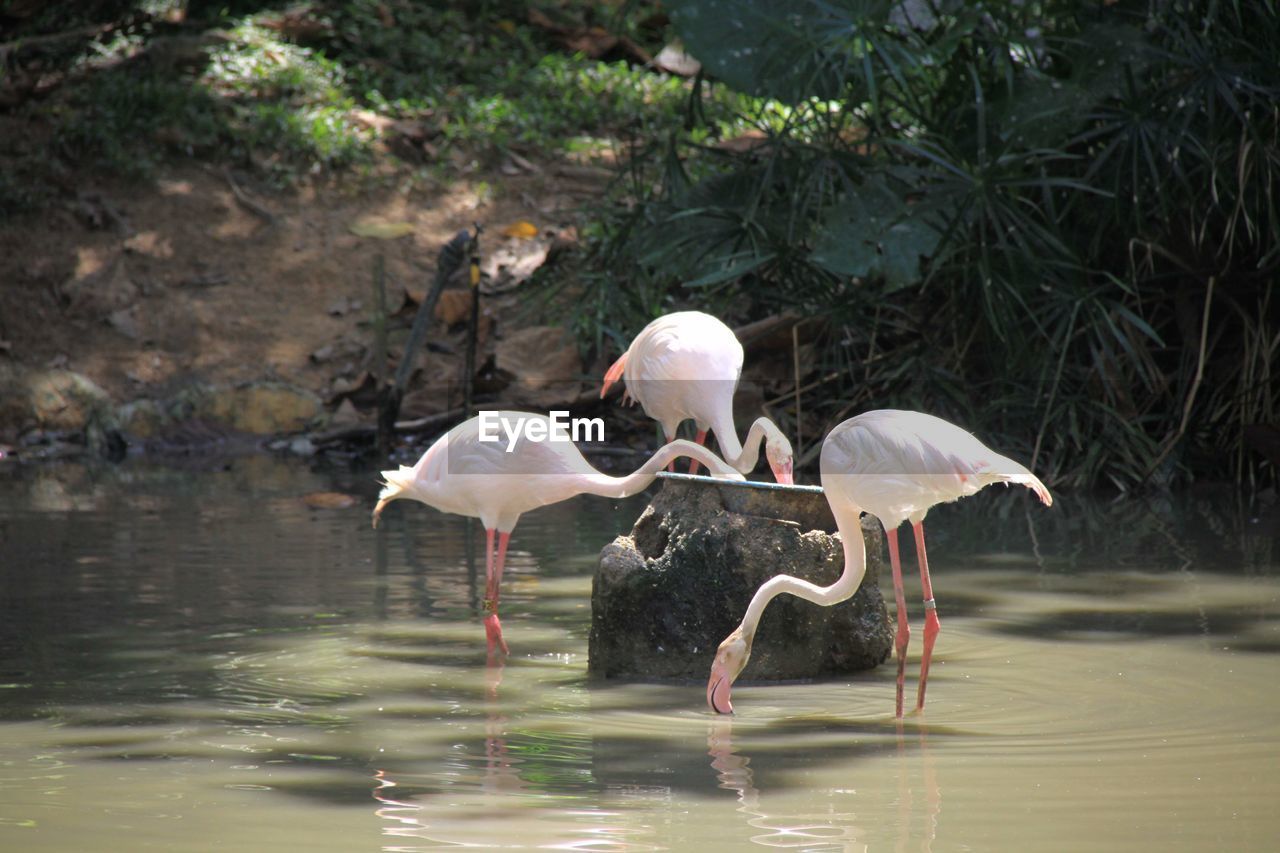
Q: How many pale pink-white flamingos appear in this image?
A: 3